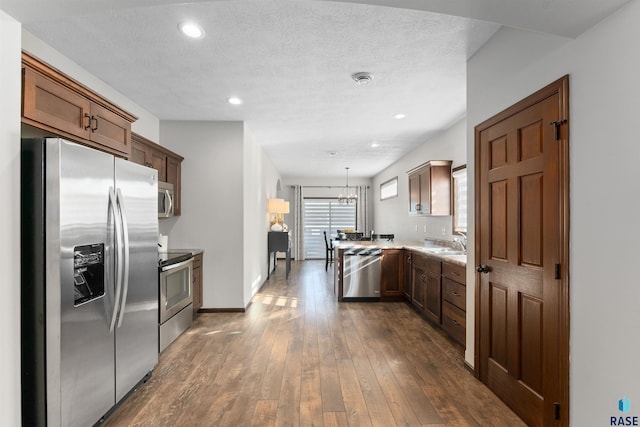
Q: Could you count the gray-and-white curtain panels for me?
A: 2